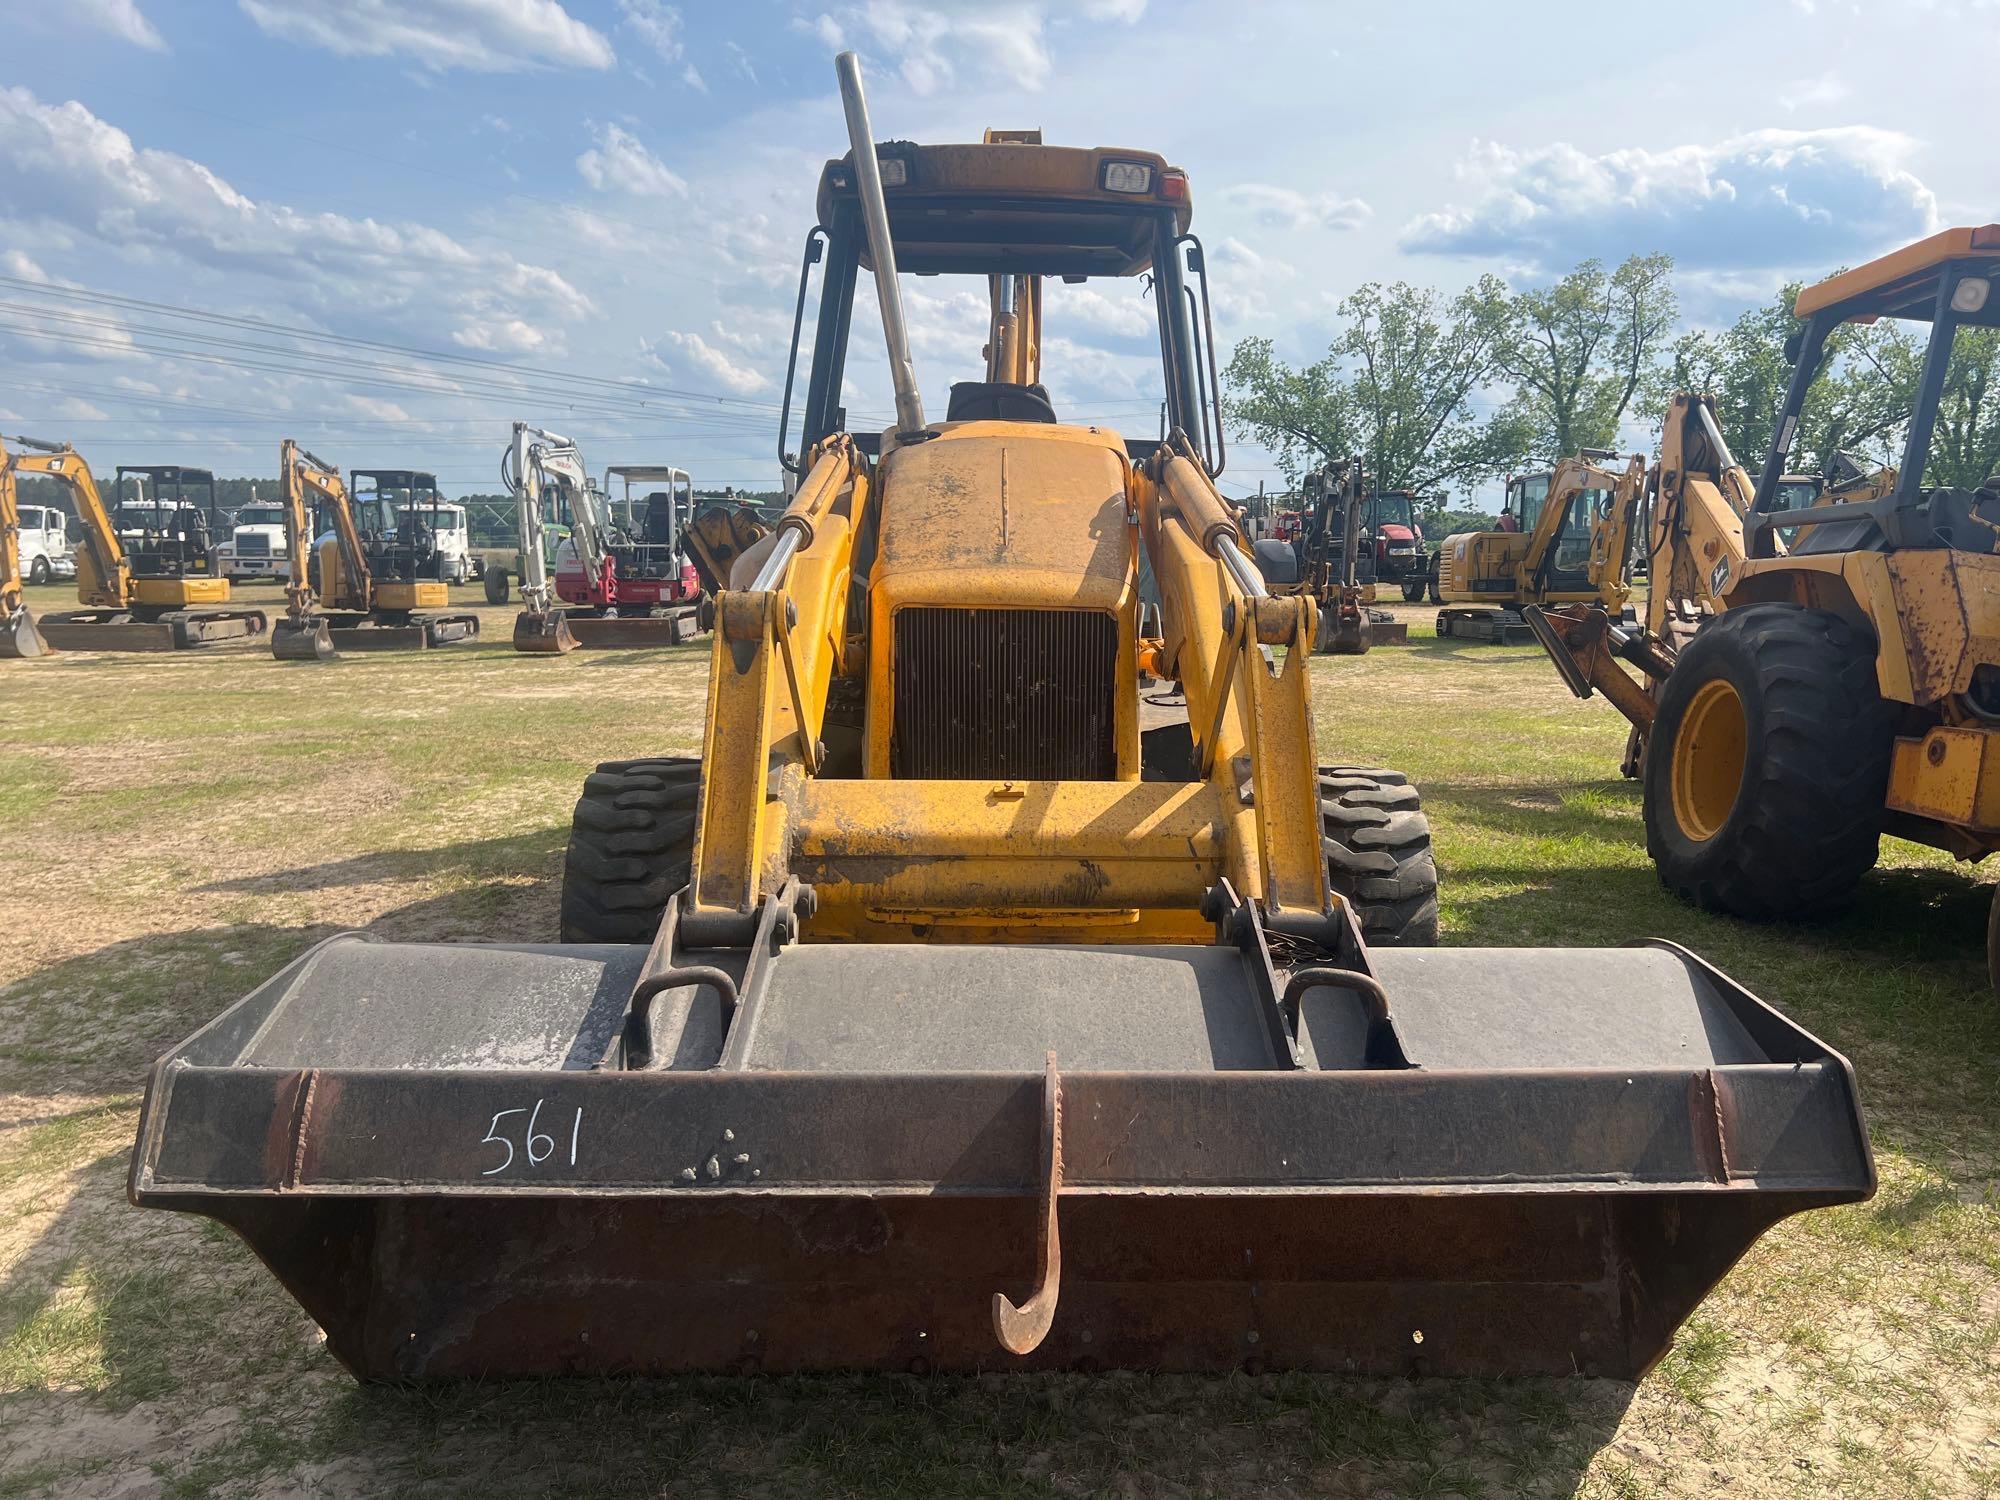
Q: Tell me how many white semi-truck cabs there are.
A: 4